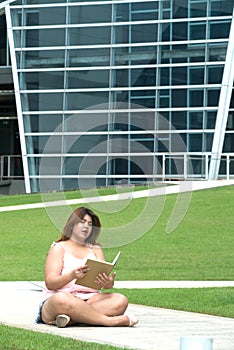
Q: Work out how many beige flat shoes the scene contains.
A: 2